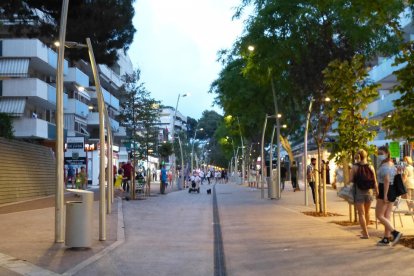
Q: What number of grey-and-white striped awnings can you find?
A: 2